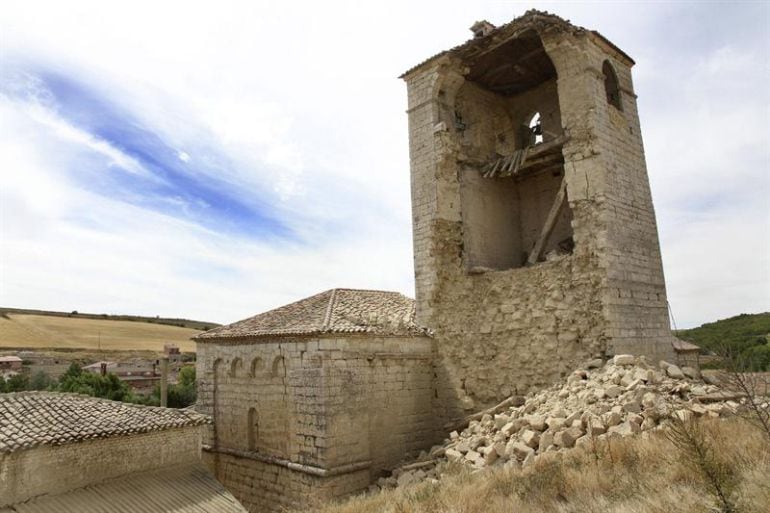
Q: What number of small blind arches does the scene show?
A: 4